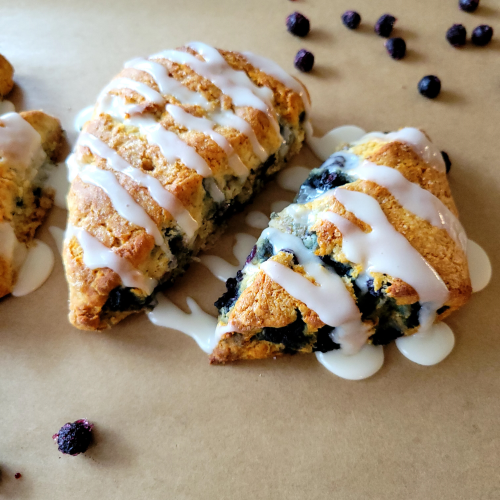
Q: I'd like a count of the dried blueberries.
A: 10